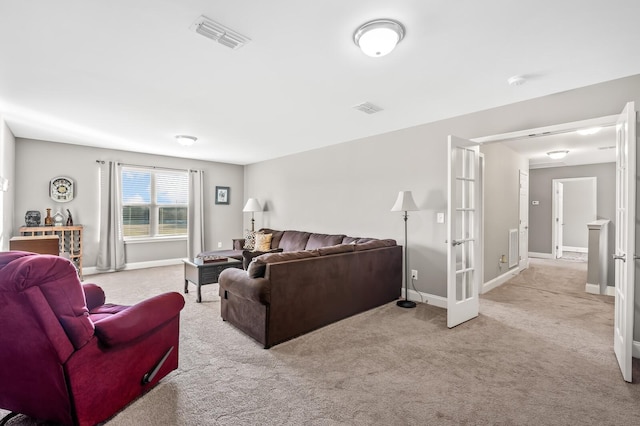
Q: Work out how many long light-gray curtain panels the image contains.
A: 2